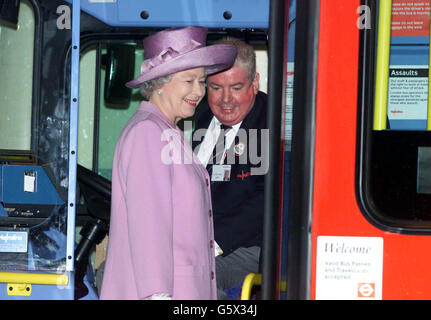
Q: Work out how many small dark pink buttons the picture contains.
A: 4